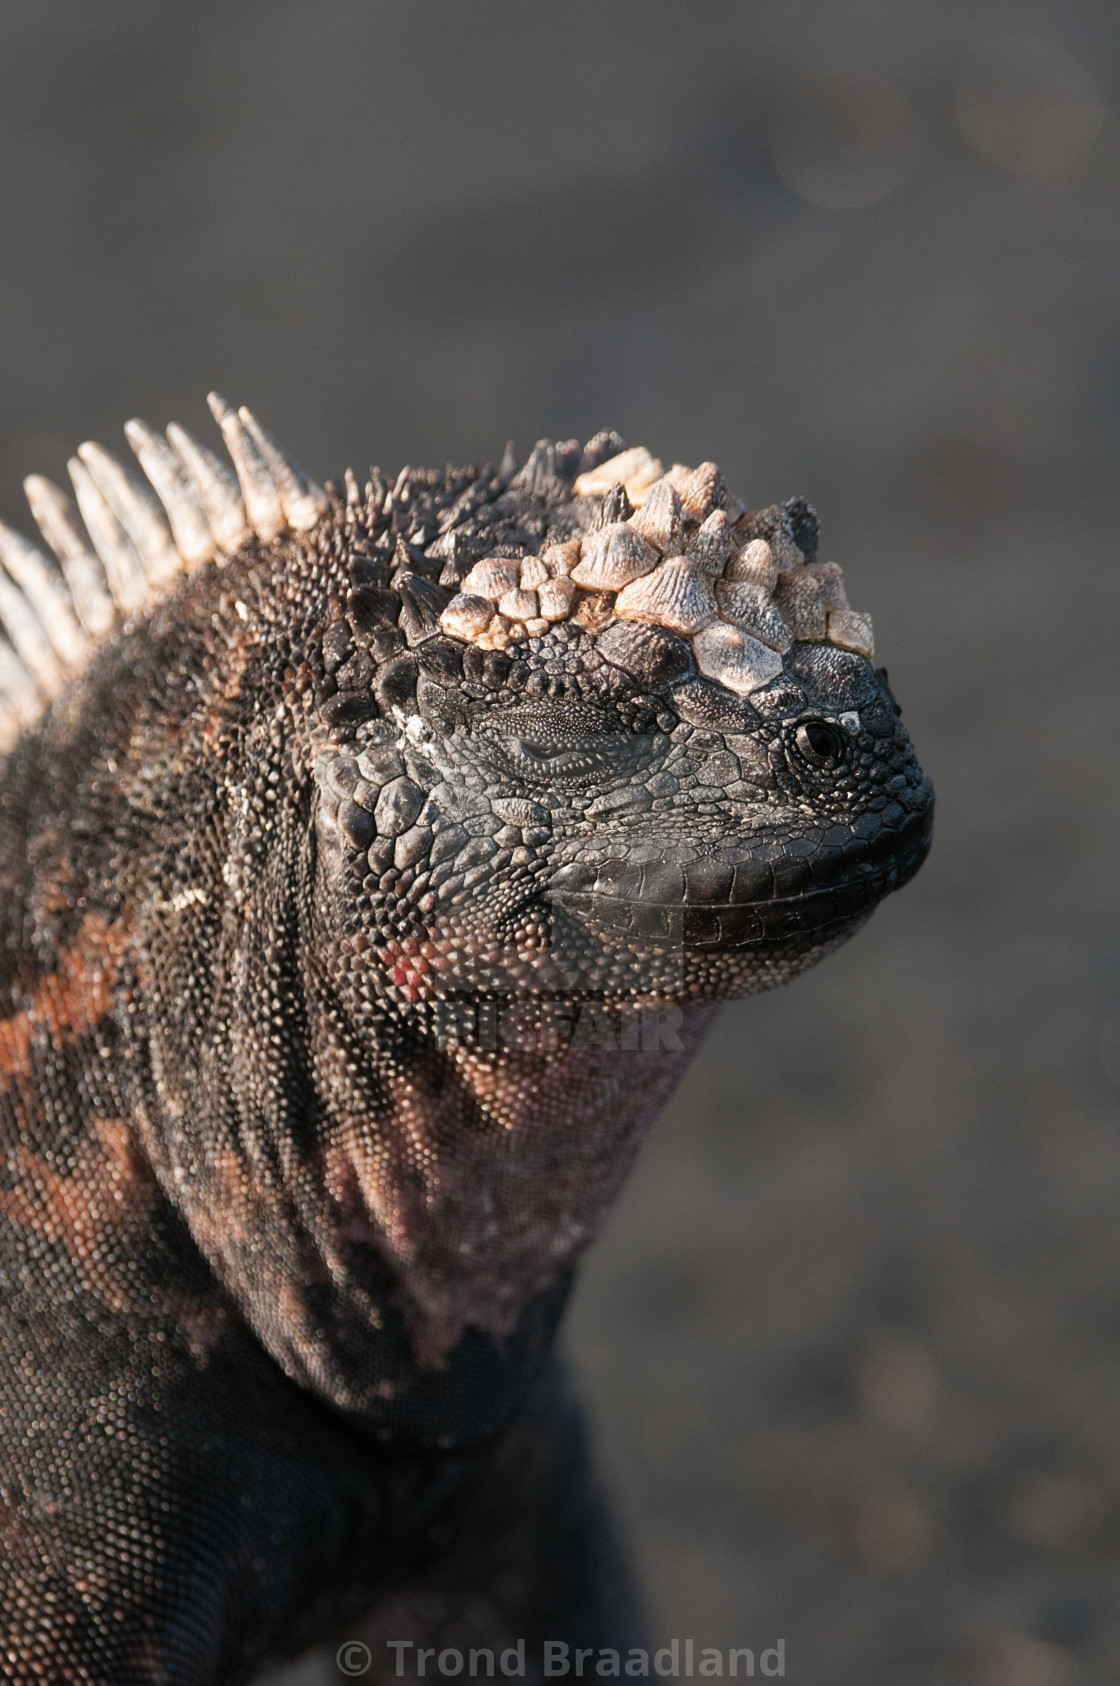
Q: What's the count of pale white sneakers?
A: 0